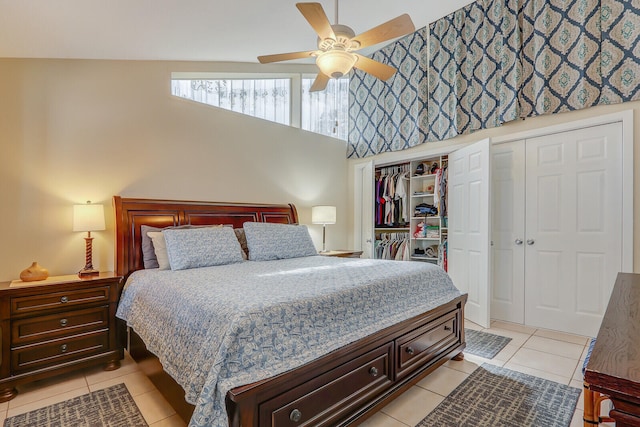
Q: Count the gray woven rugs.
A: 3